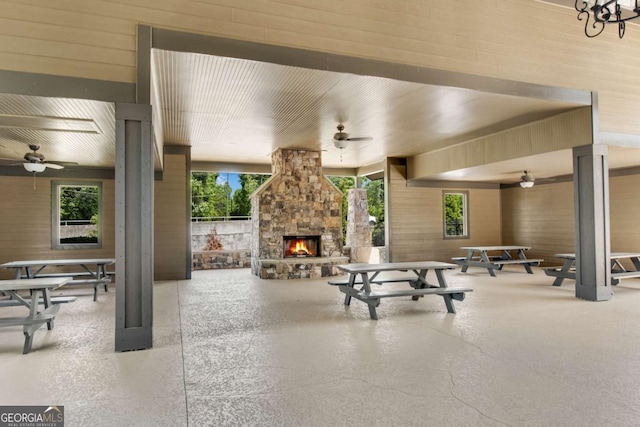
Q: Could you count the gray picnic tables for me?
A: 5